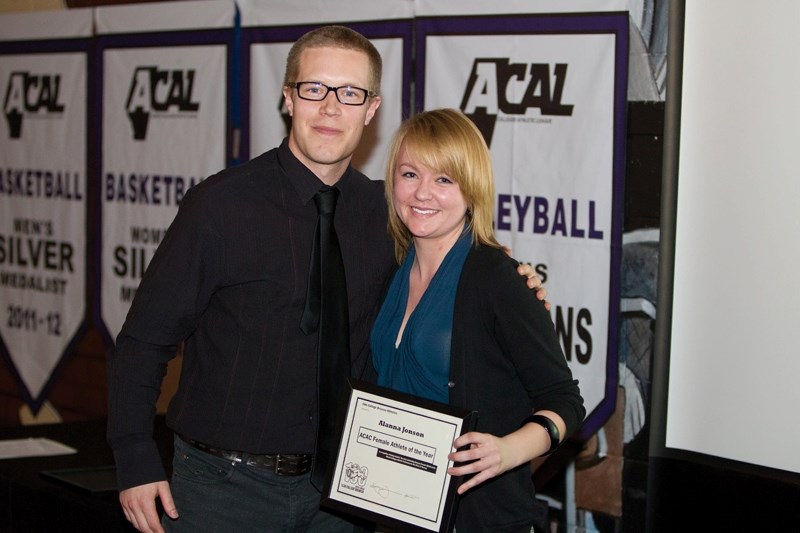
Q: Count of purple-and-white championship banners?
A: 4